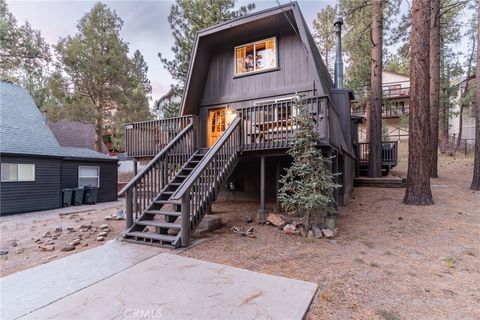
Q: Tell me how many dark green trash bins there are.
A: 2